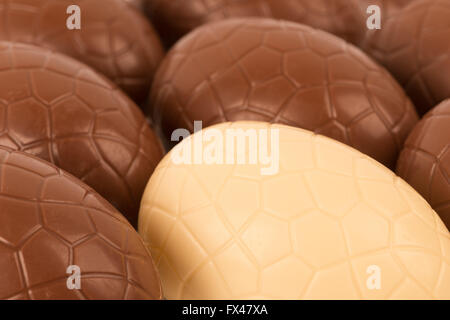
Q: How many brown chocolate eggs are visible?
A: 7